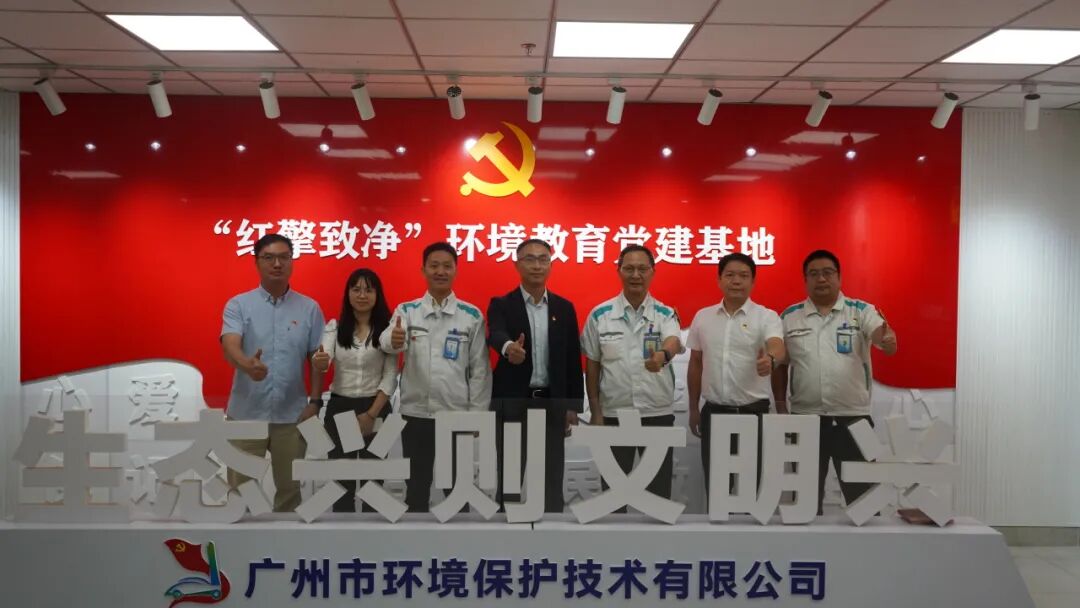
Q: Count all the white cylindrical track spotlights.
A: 11